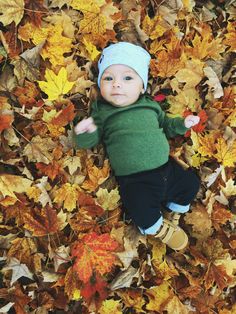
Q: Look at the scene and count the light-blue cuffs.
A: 2